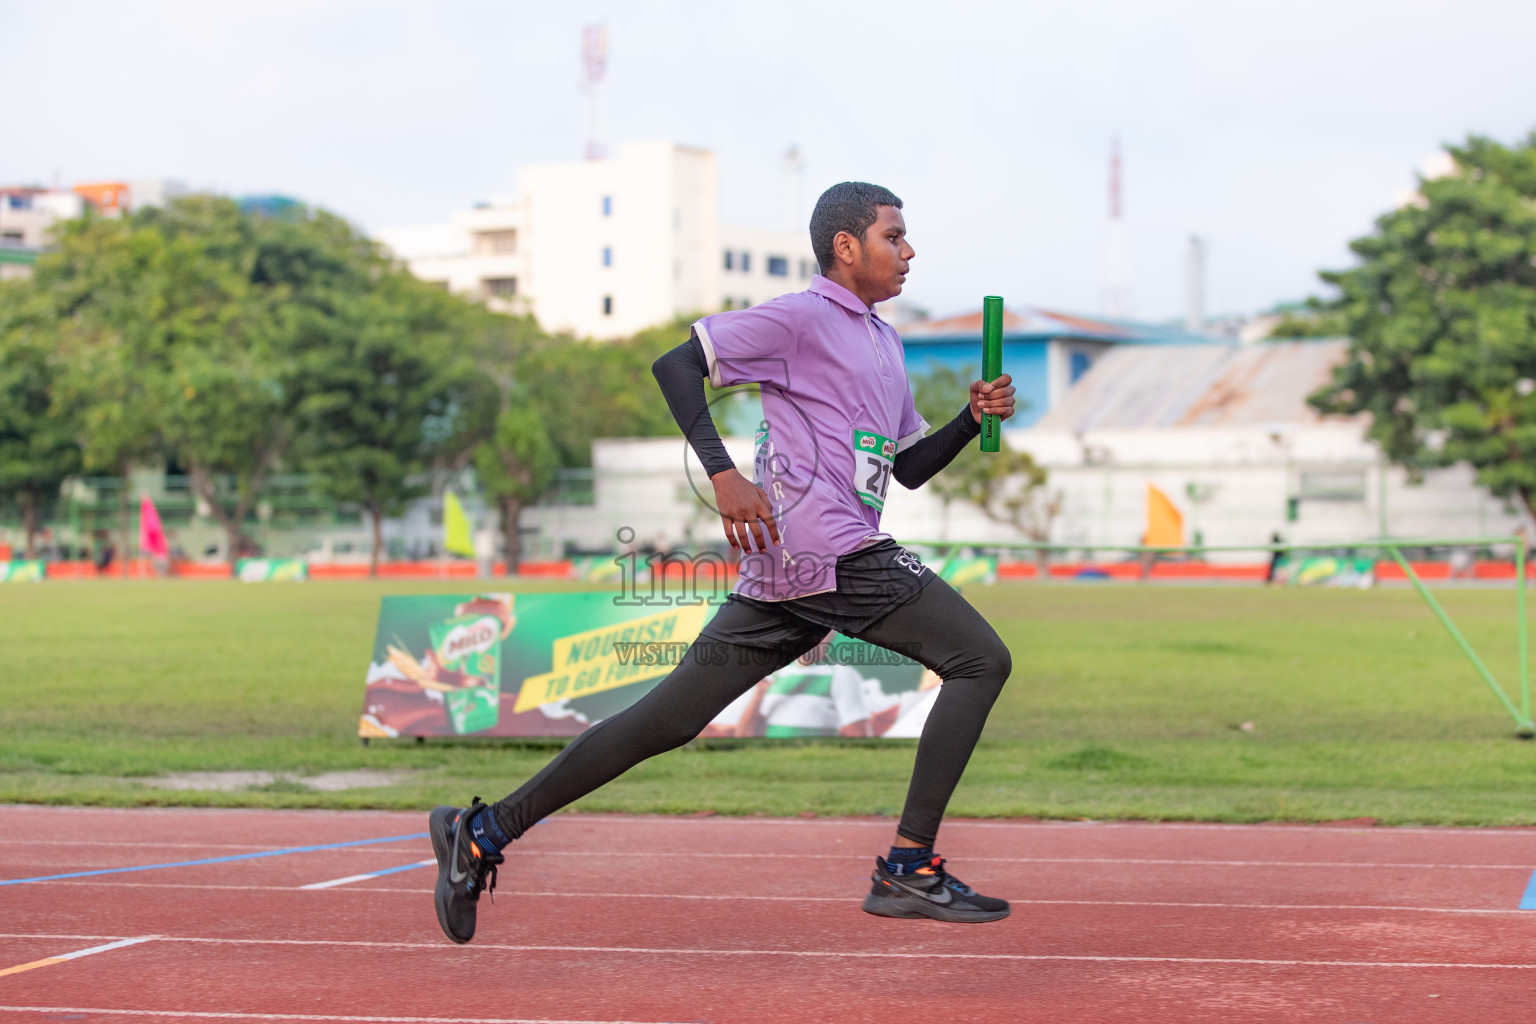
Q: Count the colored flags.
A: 3